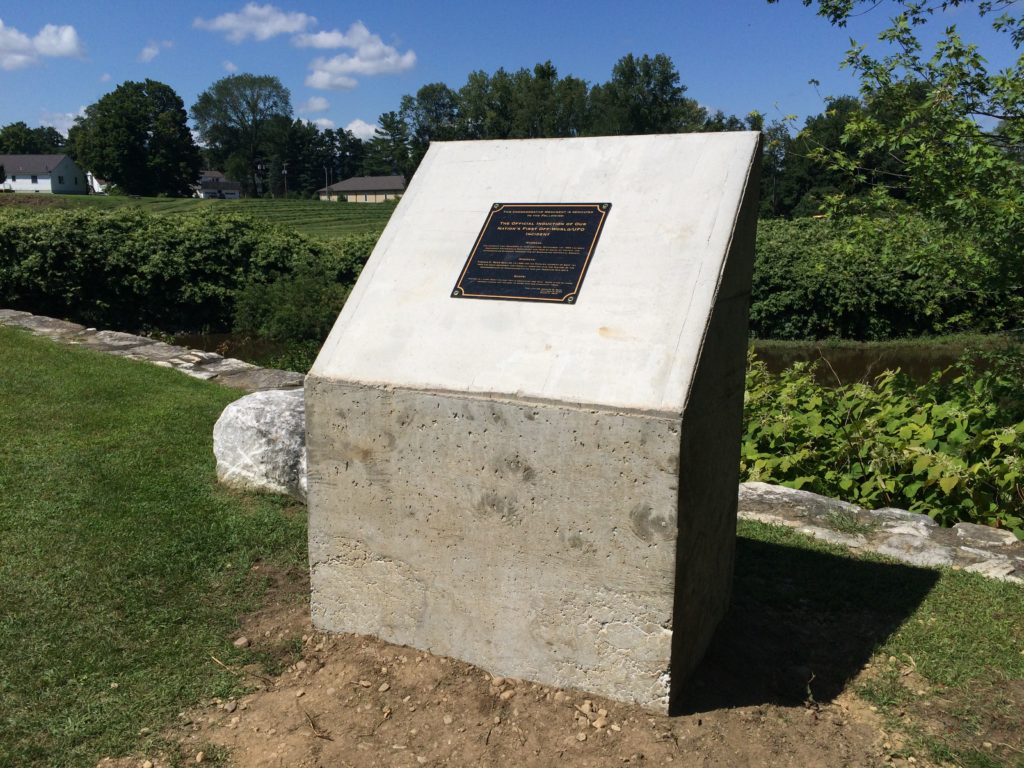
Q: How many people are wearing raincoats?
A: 0